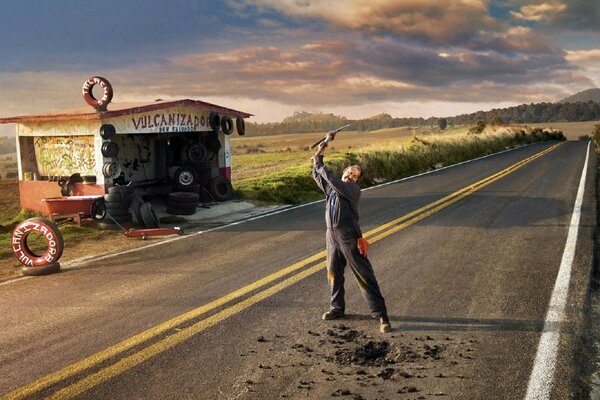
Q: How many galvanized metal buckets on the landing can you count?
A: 0